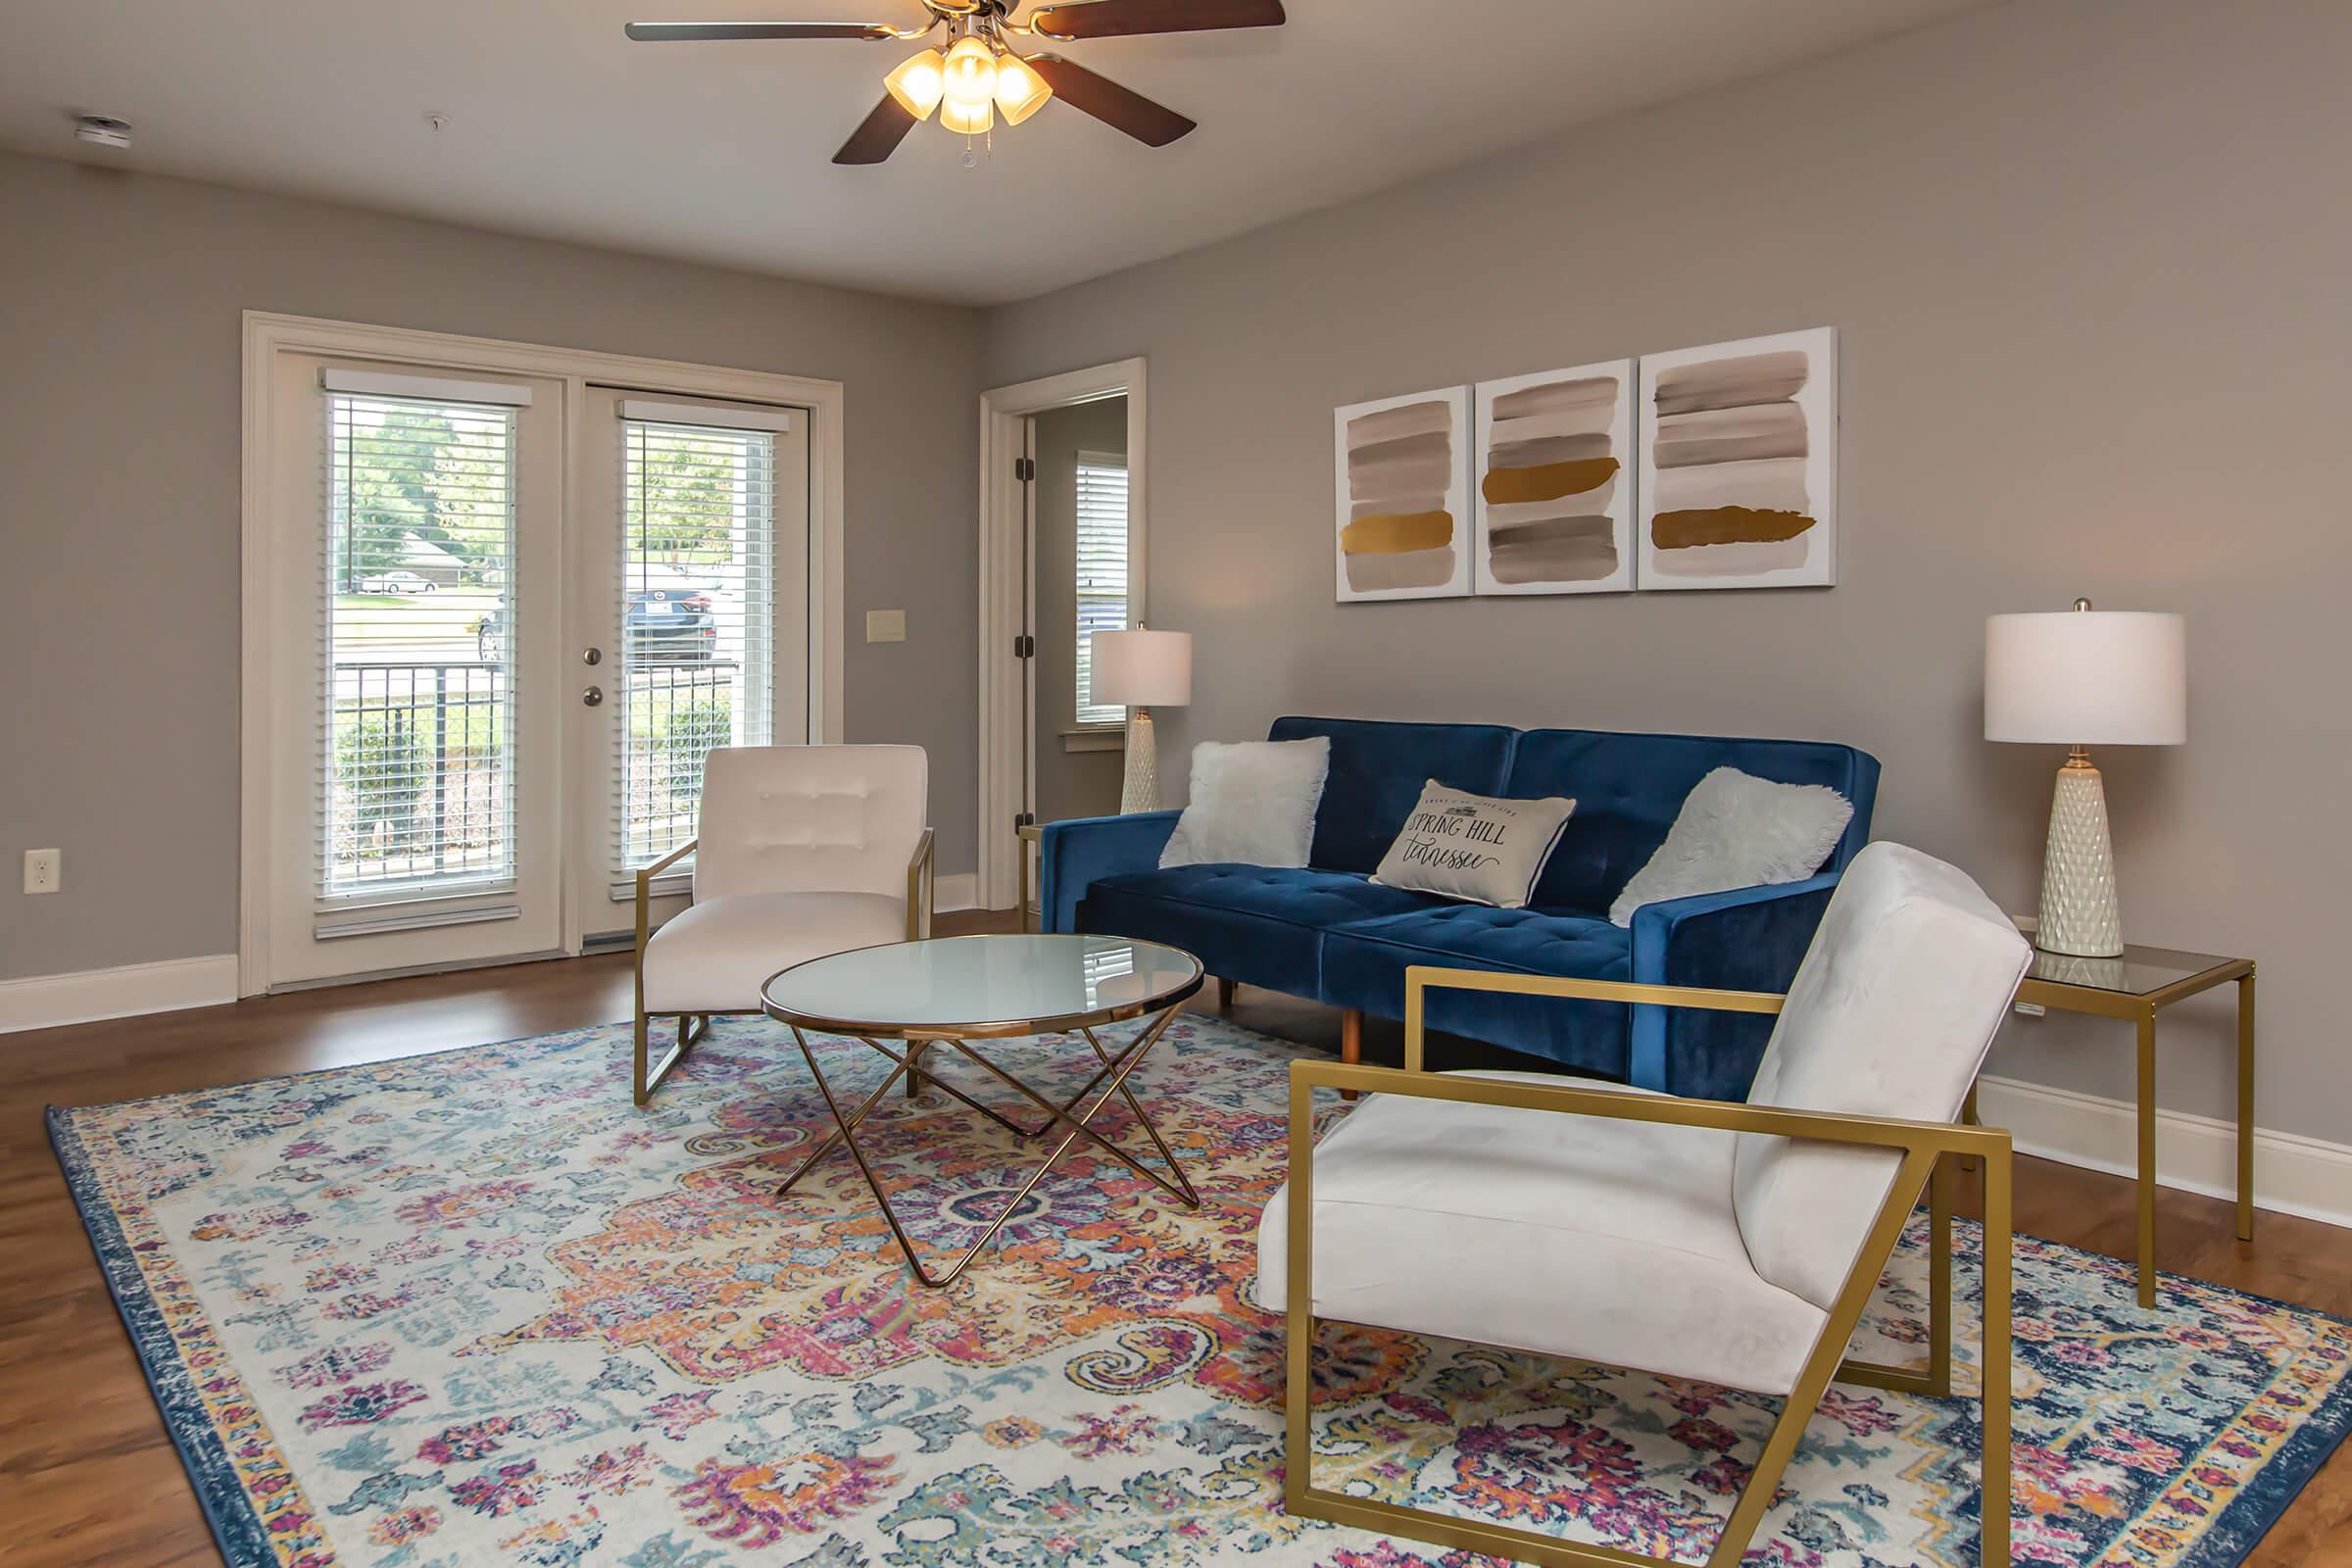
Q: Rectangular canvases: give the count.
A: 3